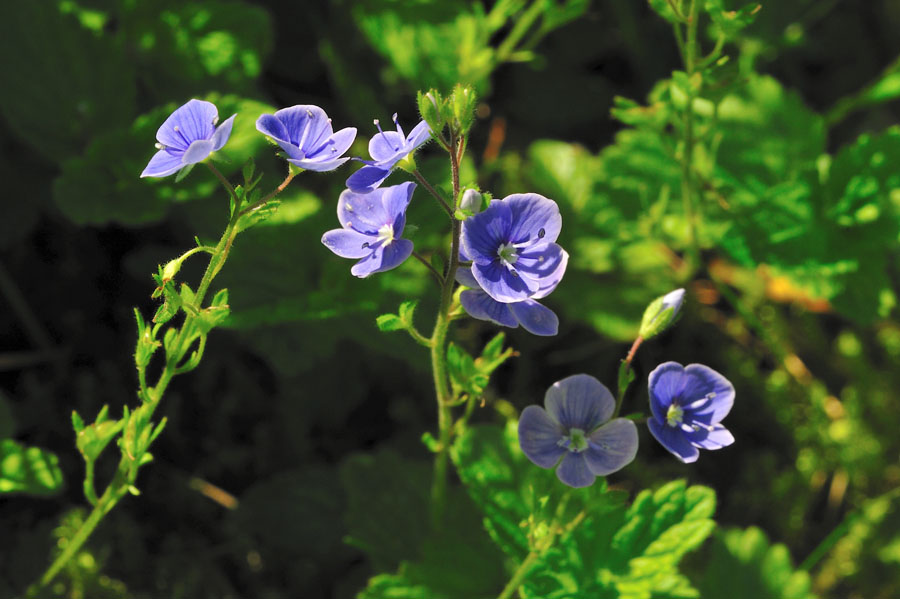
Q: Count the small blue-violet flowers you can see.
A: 8